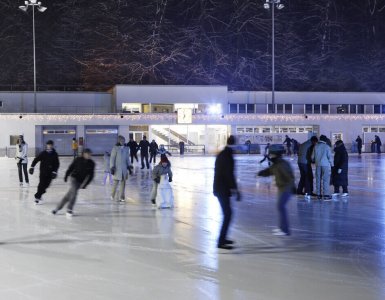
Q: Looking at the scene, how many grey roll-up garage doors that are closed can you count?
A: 2